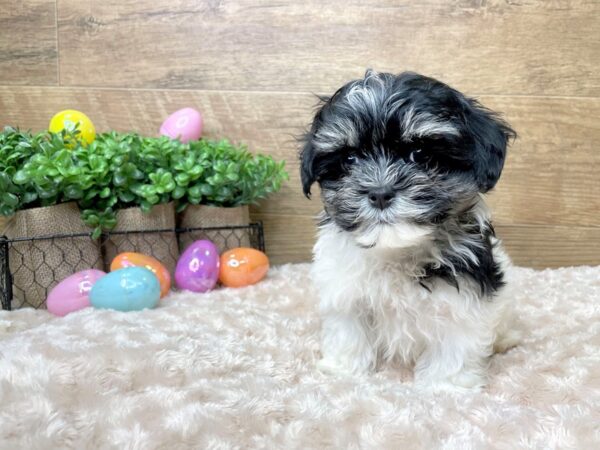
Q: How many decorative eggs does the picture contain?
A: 7